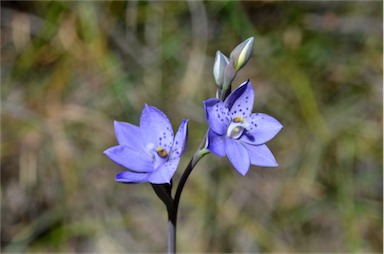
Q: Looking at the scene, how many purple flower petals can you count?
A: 12